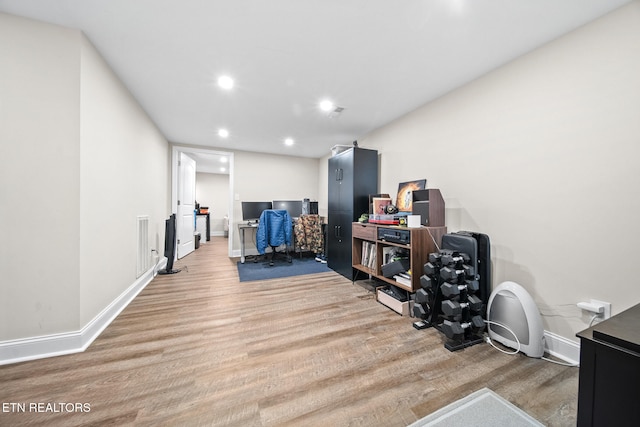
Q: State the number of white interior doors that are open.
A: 1